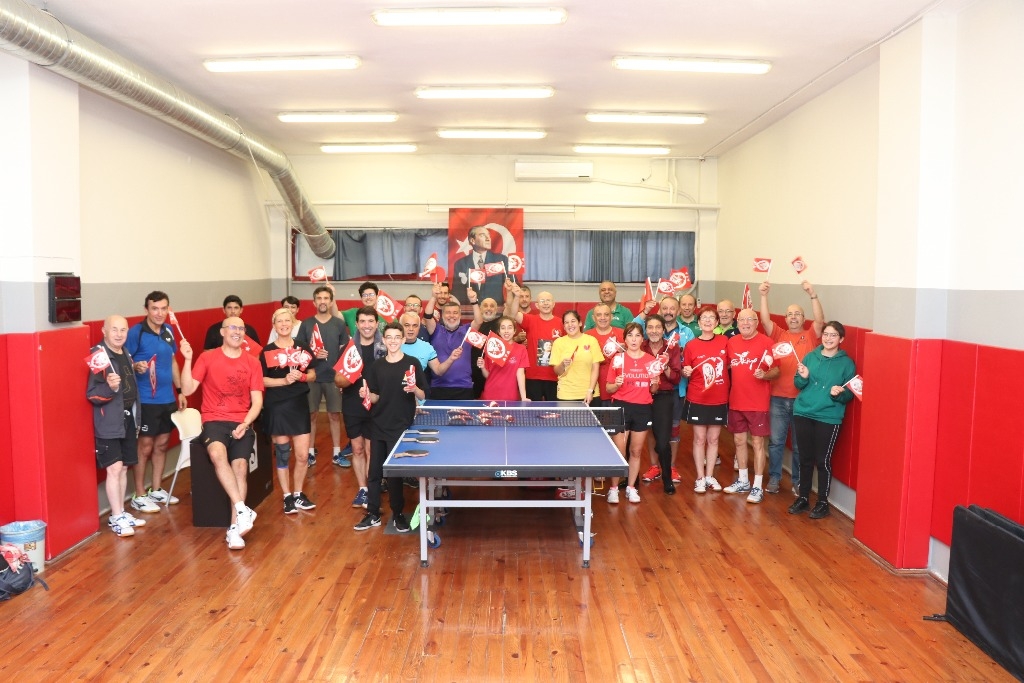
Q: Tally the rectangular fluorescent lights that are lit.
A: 9